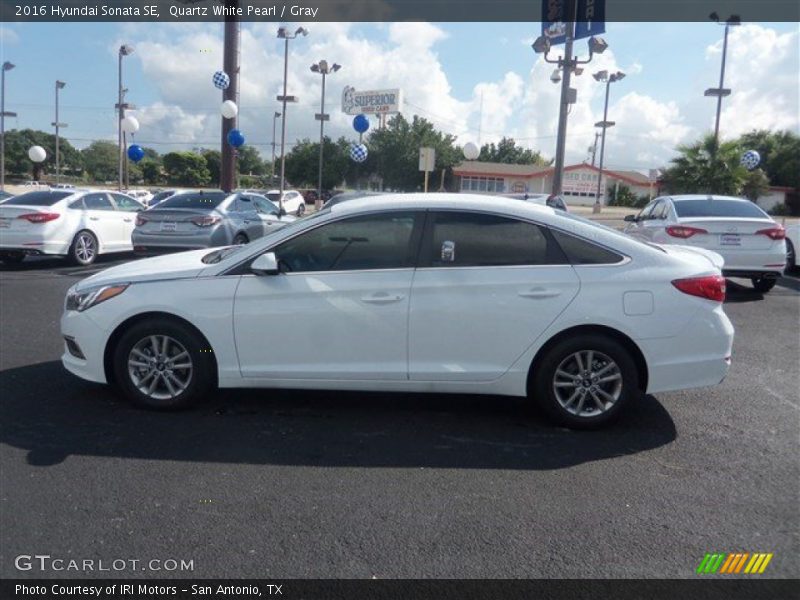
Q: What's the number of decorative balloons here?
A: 10